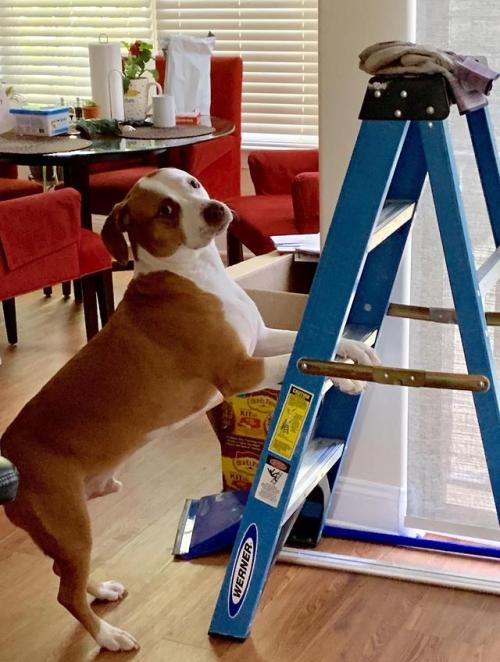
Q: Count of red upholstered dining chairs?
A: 4